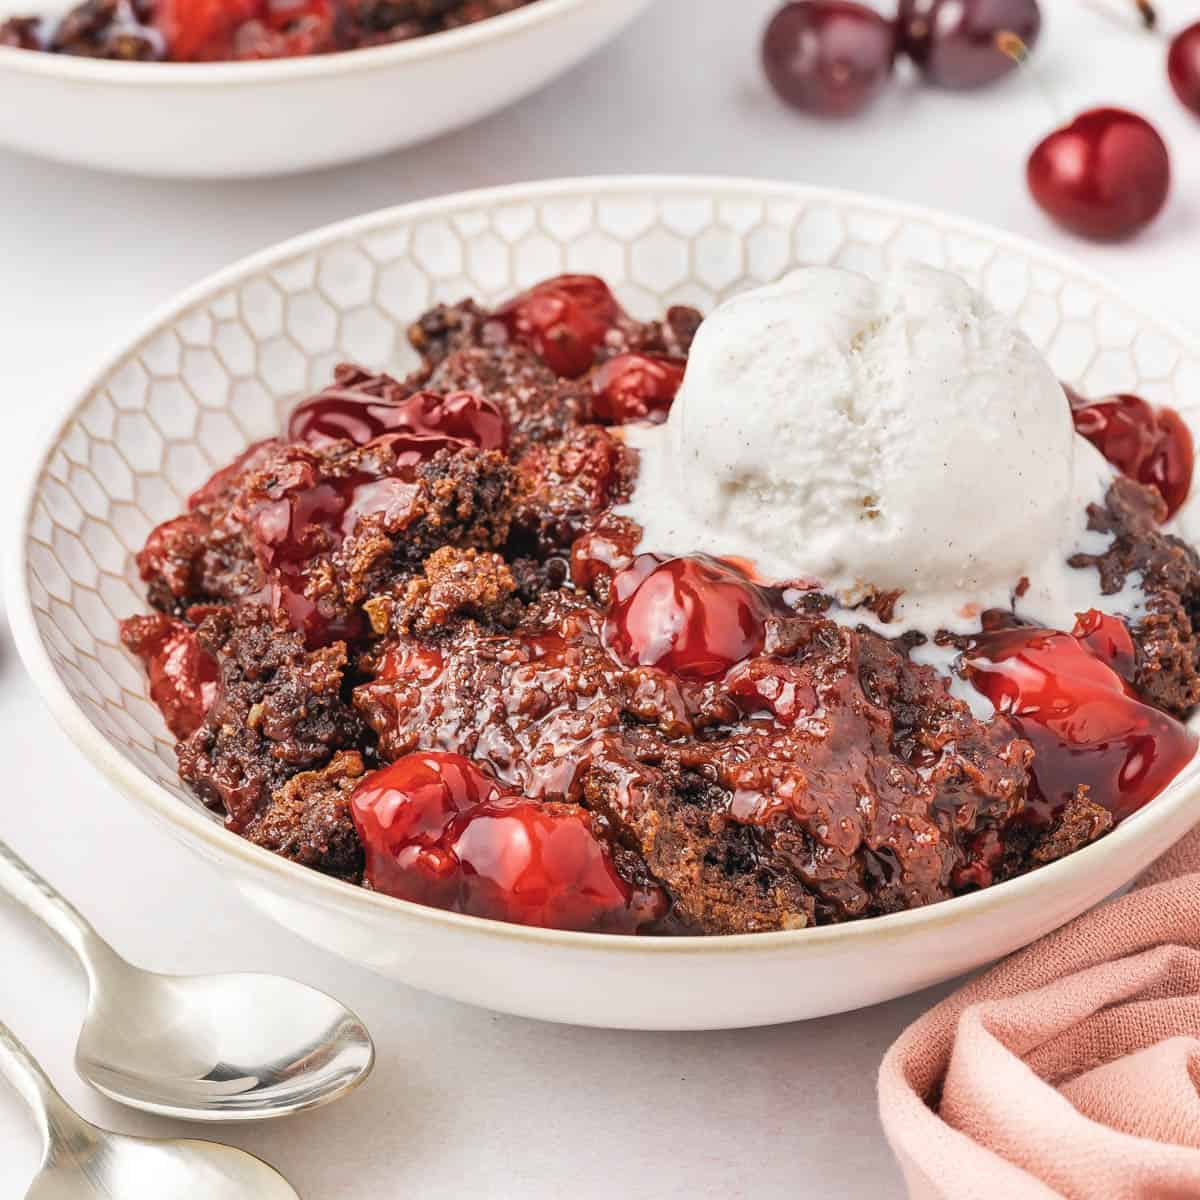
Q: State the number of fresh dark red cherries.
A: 4